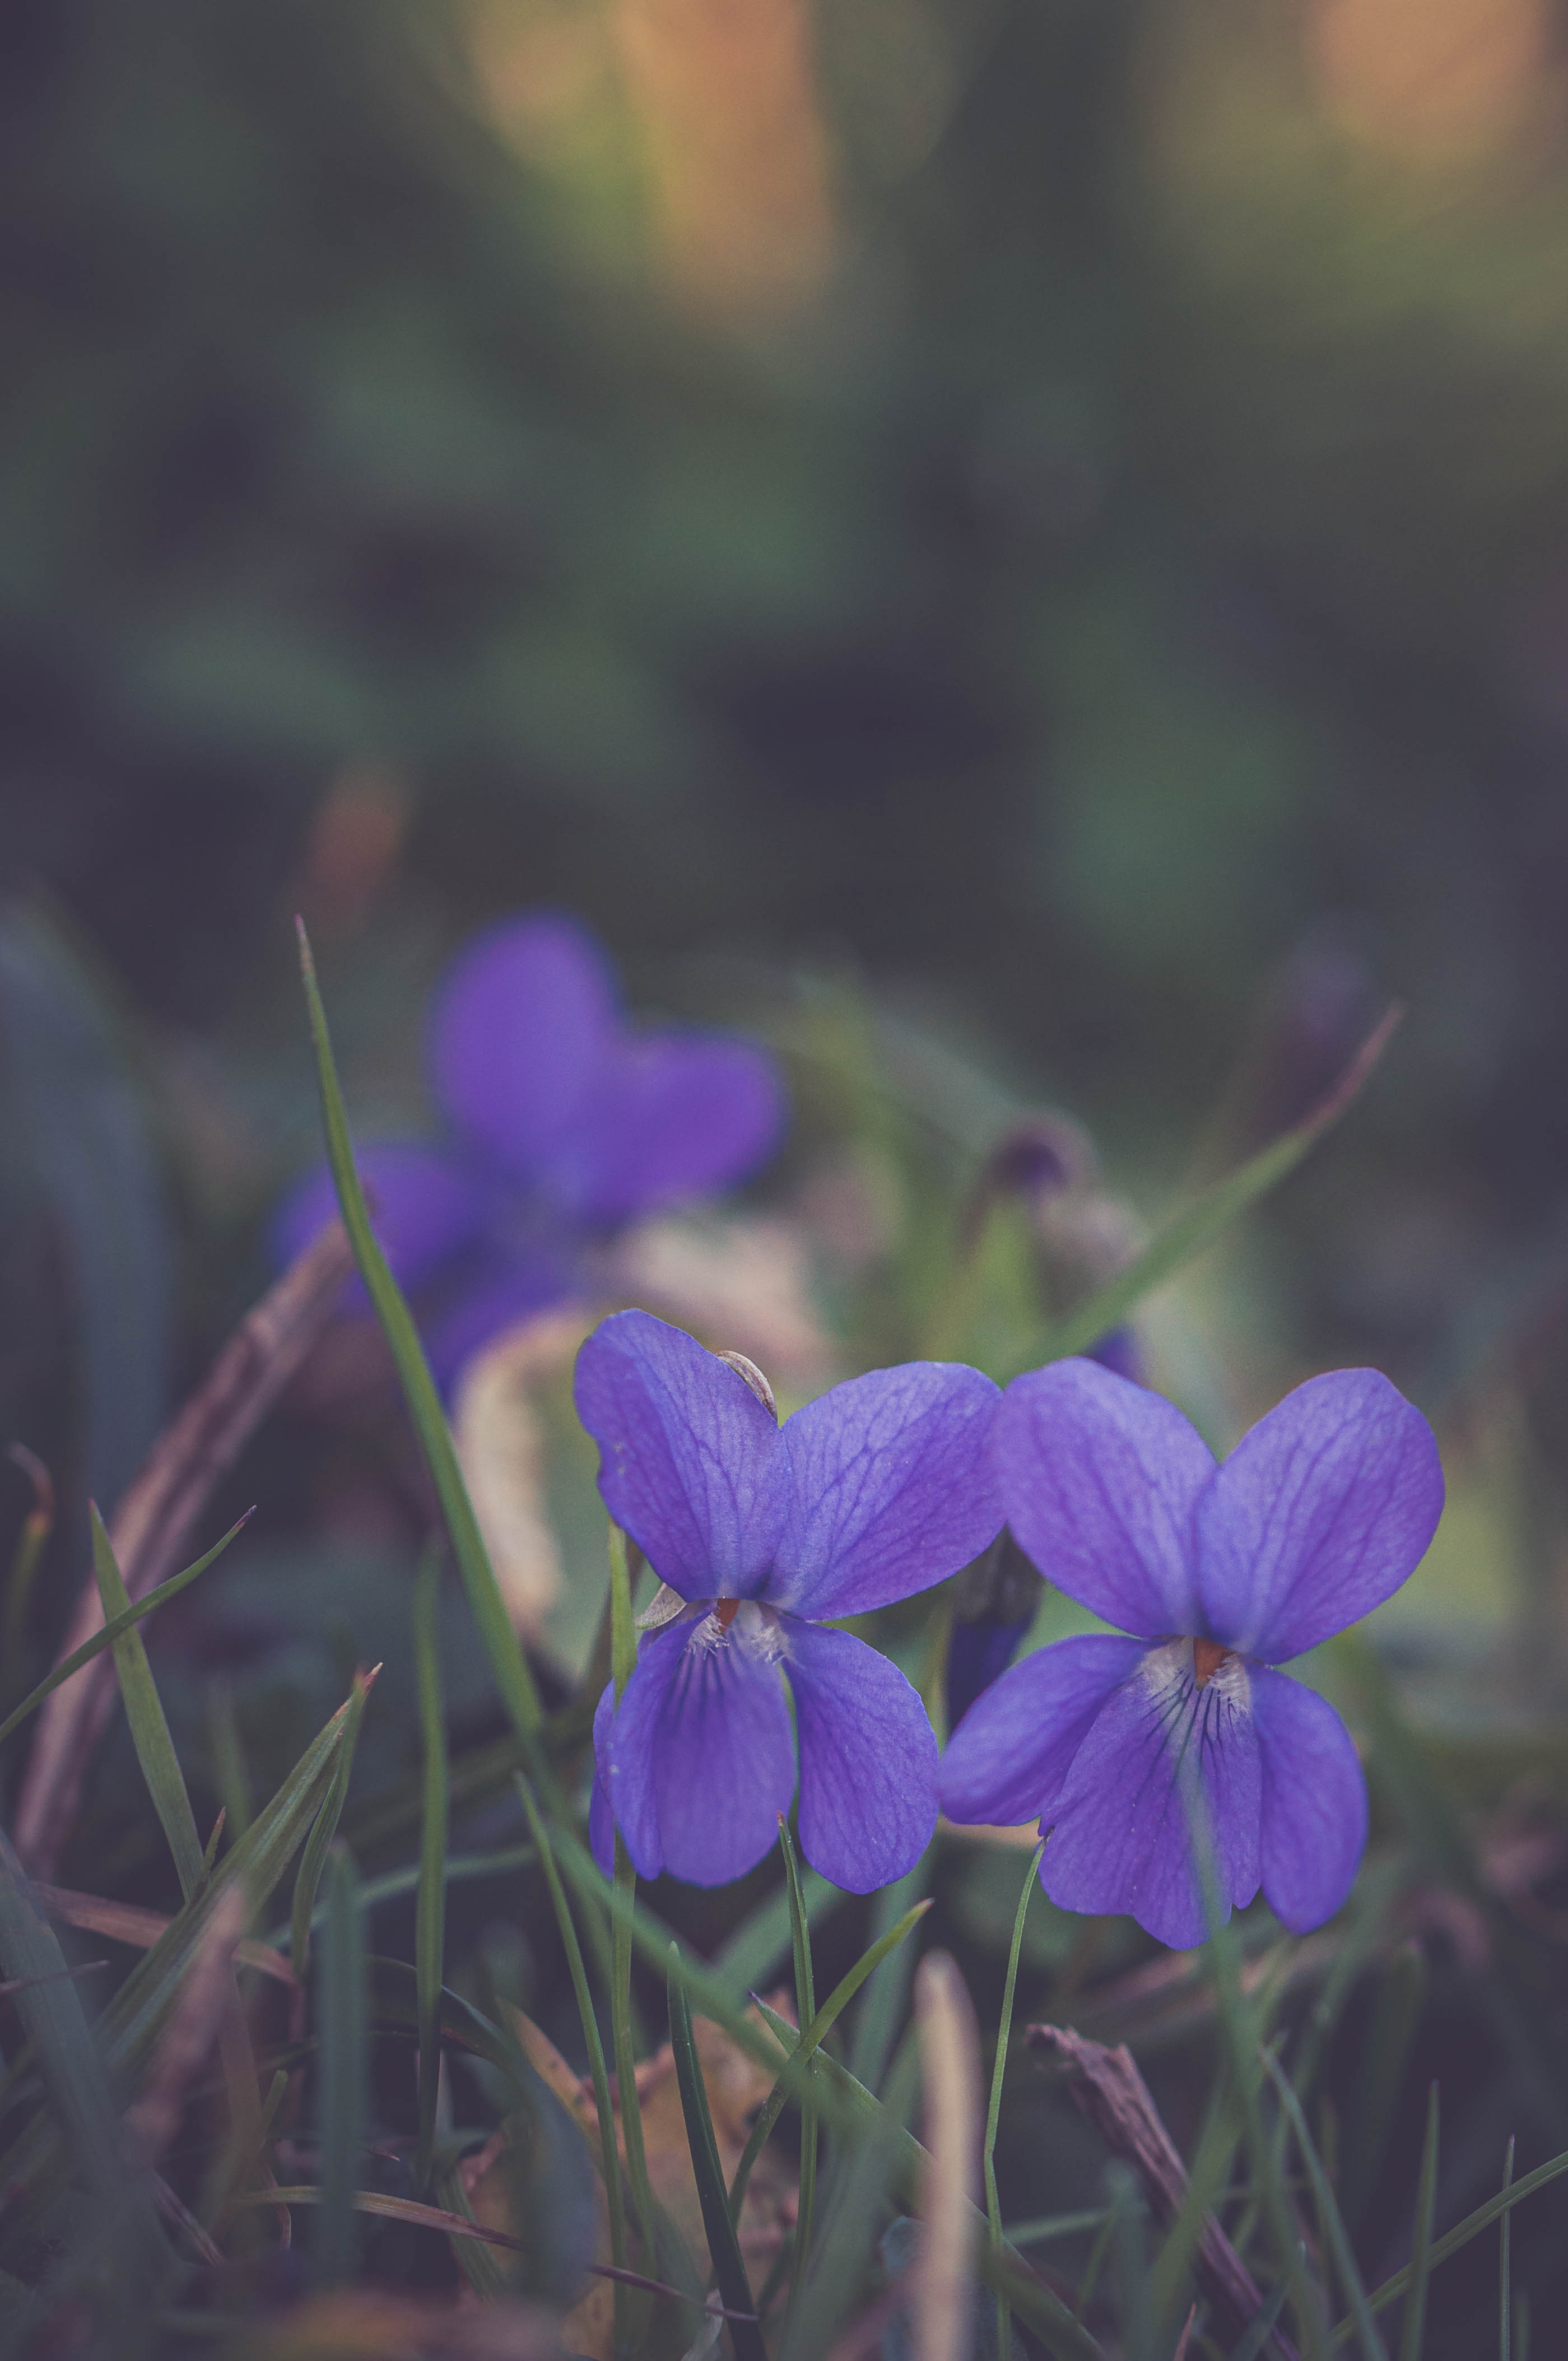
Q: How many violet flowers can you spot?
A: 3